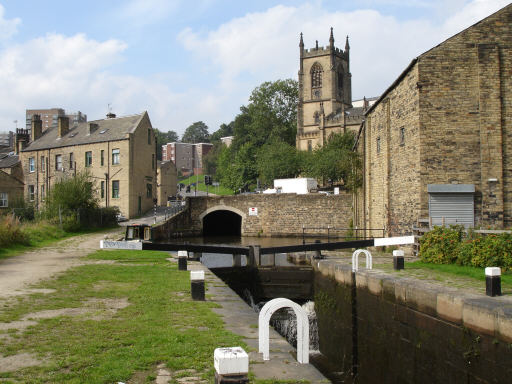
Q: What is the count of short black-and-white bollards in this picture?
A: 5